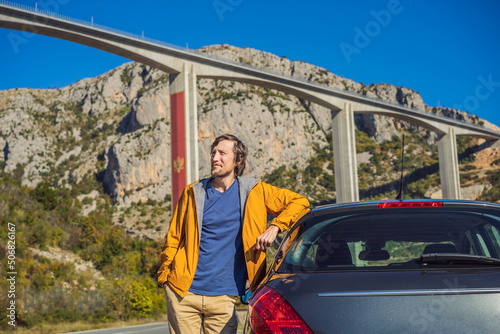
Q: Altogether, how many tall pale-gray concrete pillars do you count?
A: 3